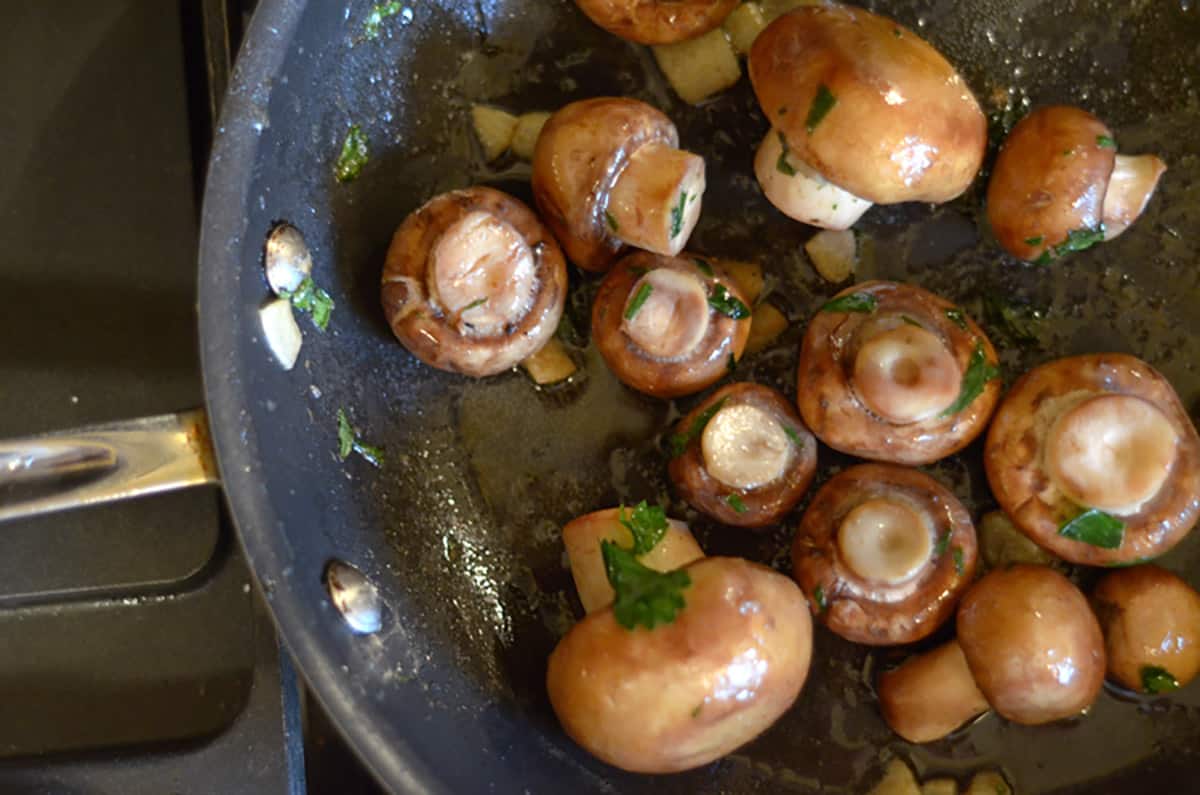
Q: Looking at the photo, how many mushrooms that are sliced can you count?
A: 0